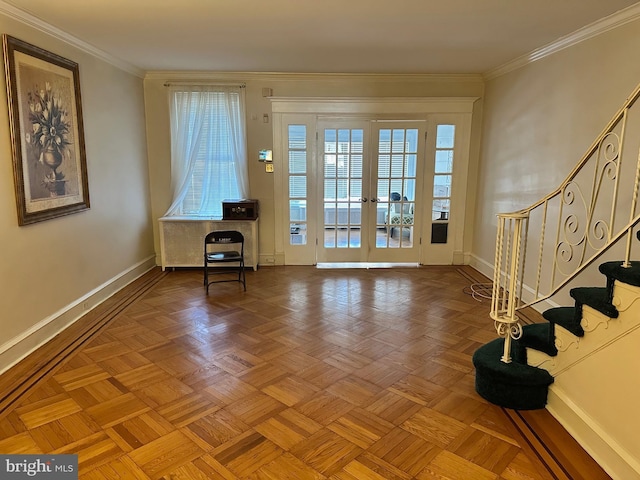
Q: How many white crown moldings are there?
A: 3